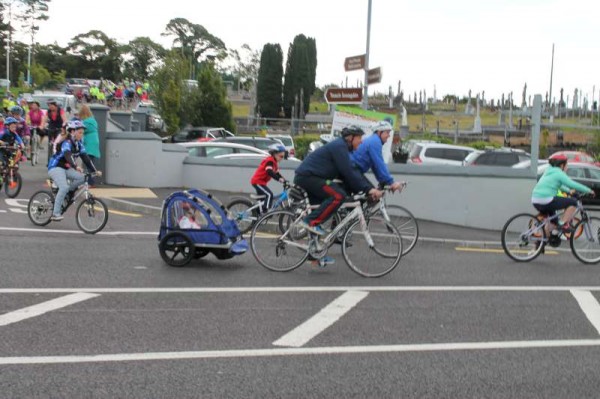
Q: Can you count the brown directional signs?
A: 3